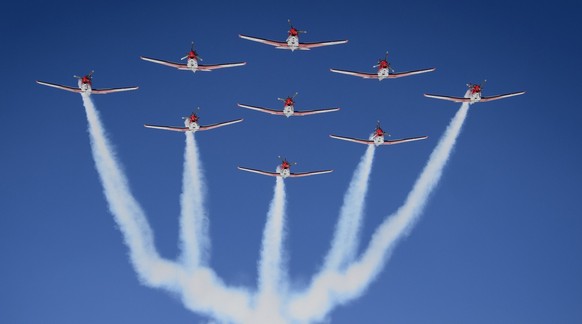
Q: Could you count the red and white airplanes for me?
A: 9